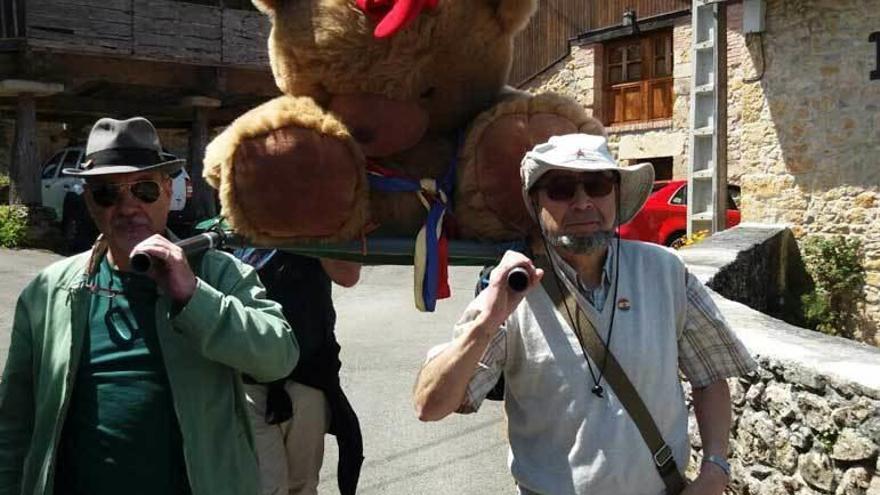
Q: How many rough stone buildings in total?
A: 1